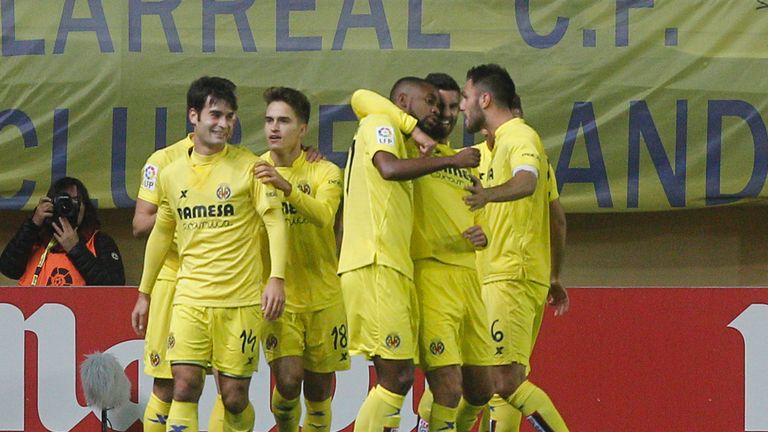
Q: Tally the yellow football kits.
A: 7